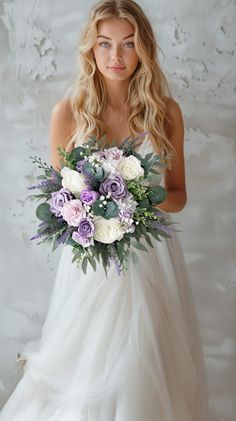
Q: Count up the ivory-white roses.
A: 3